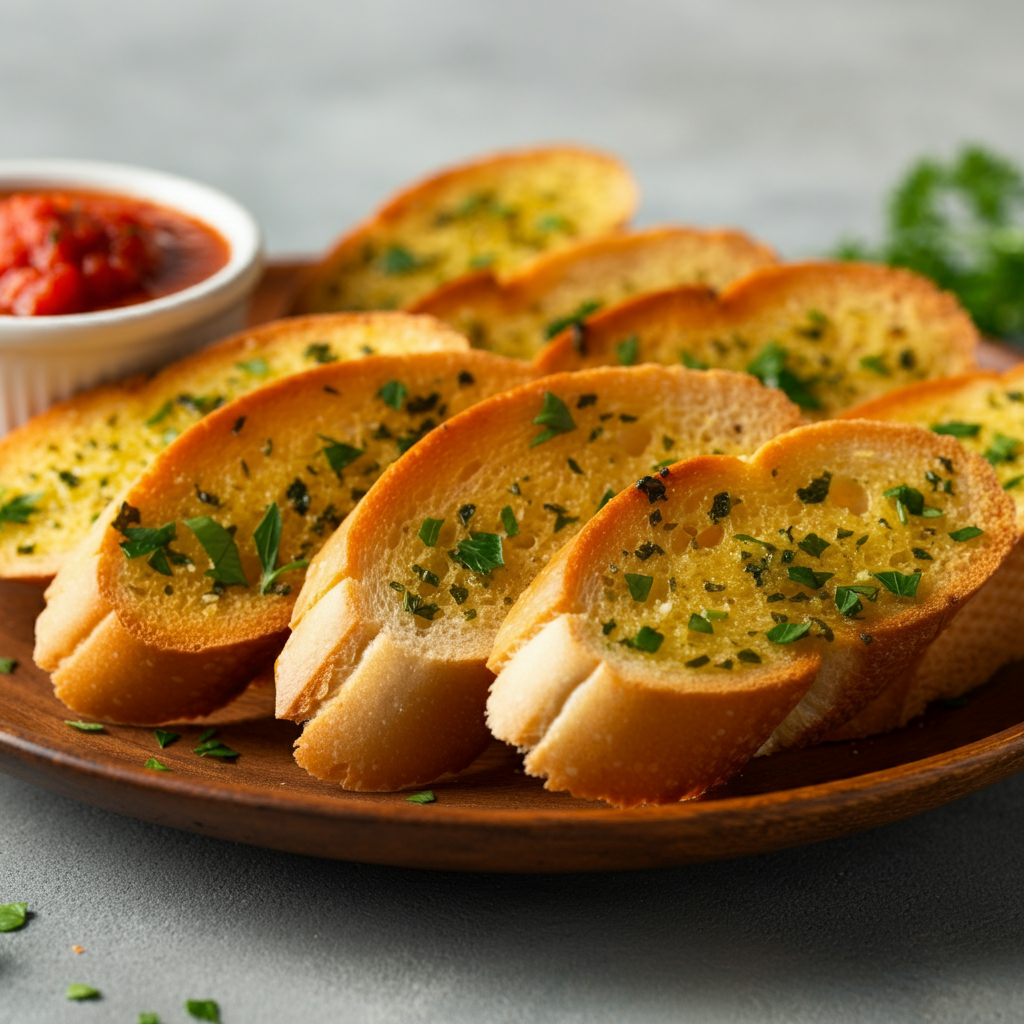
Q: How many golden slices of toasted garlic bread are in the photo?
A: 8